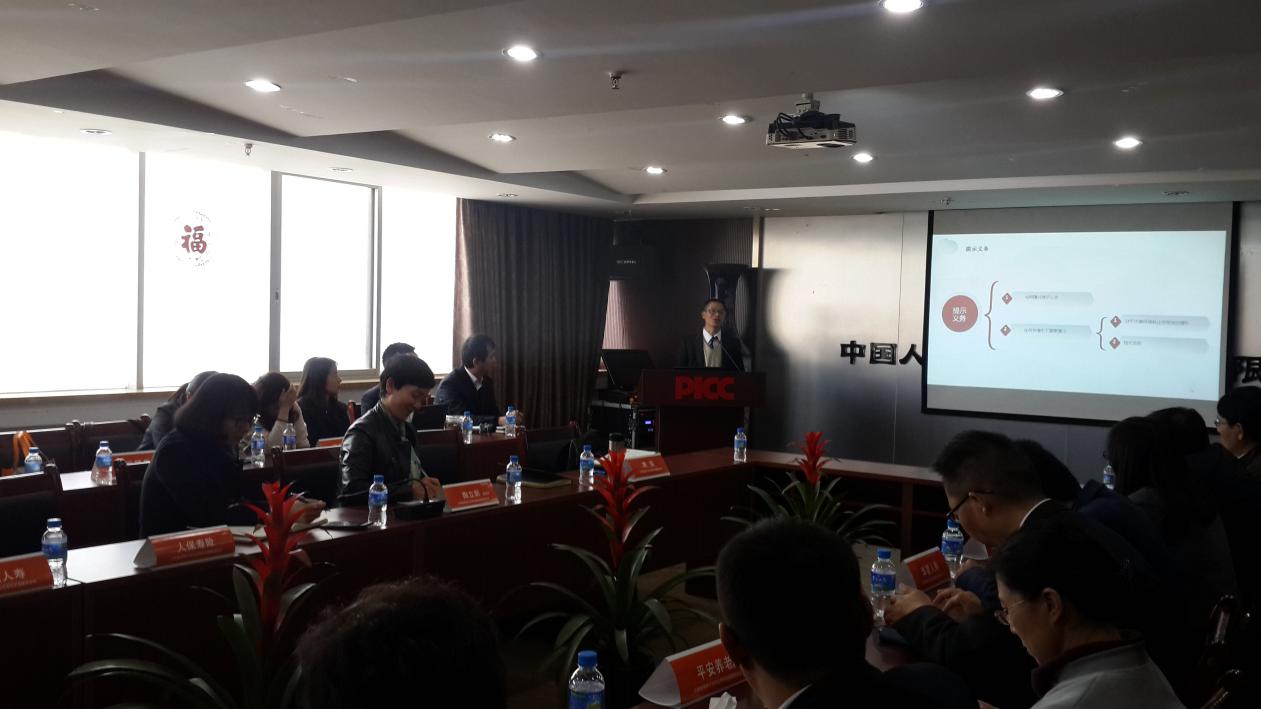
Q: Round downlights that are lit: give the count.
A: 9